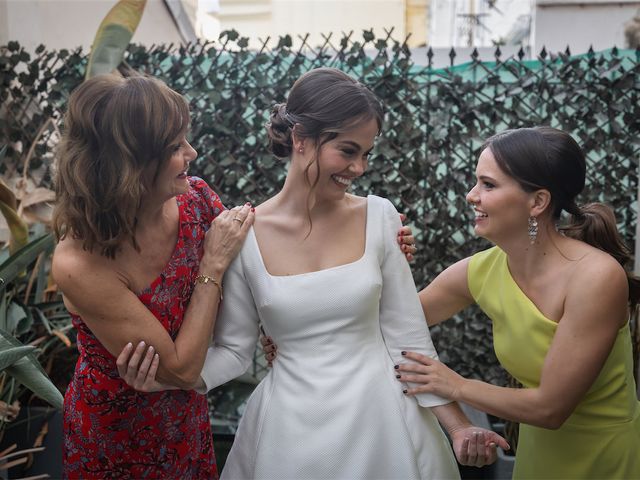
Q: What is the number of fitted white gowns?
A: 1